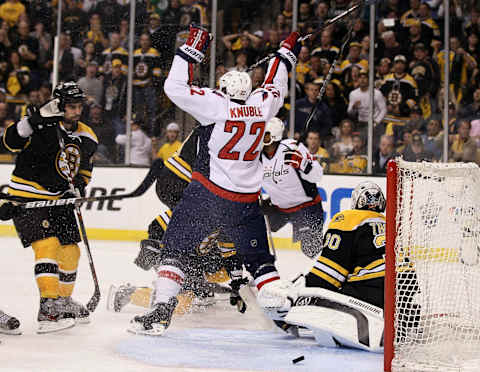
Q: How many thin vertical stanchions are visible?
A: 6